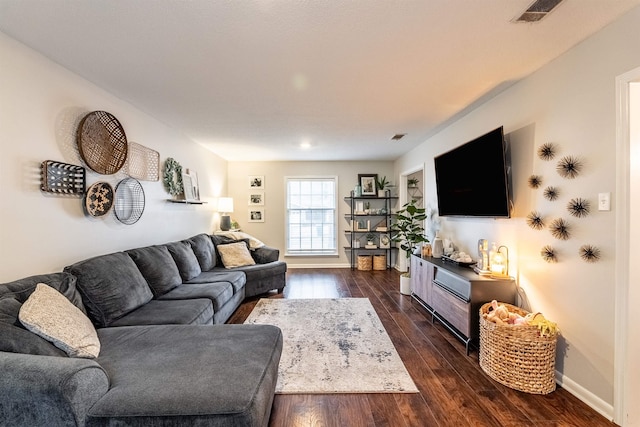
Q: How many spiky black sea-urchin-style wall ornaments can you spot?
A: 9